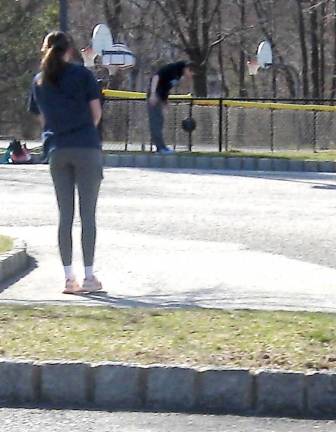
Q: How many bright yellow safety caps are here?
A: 2